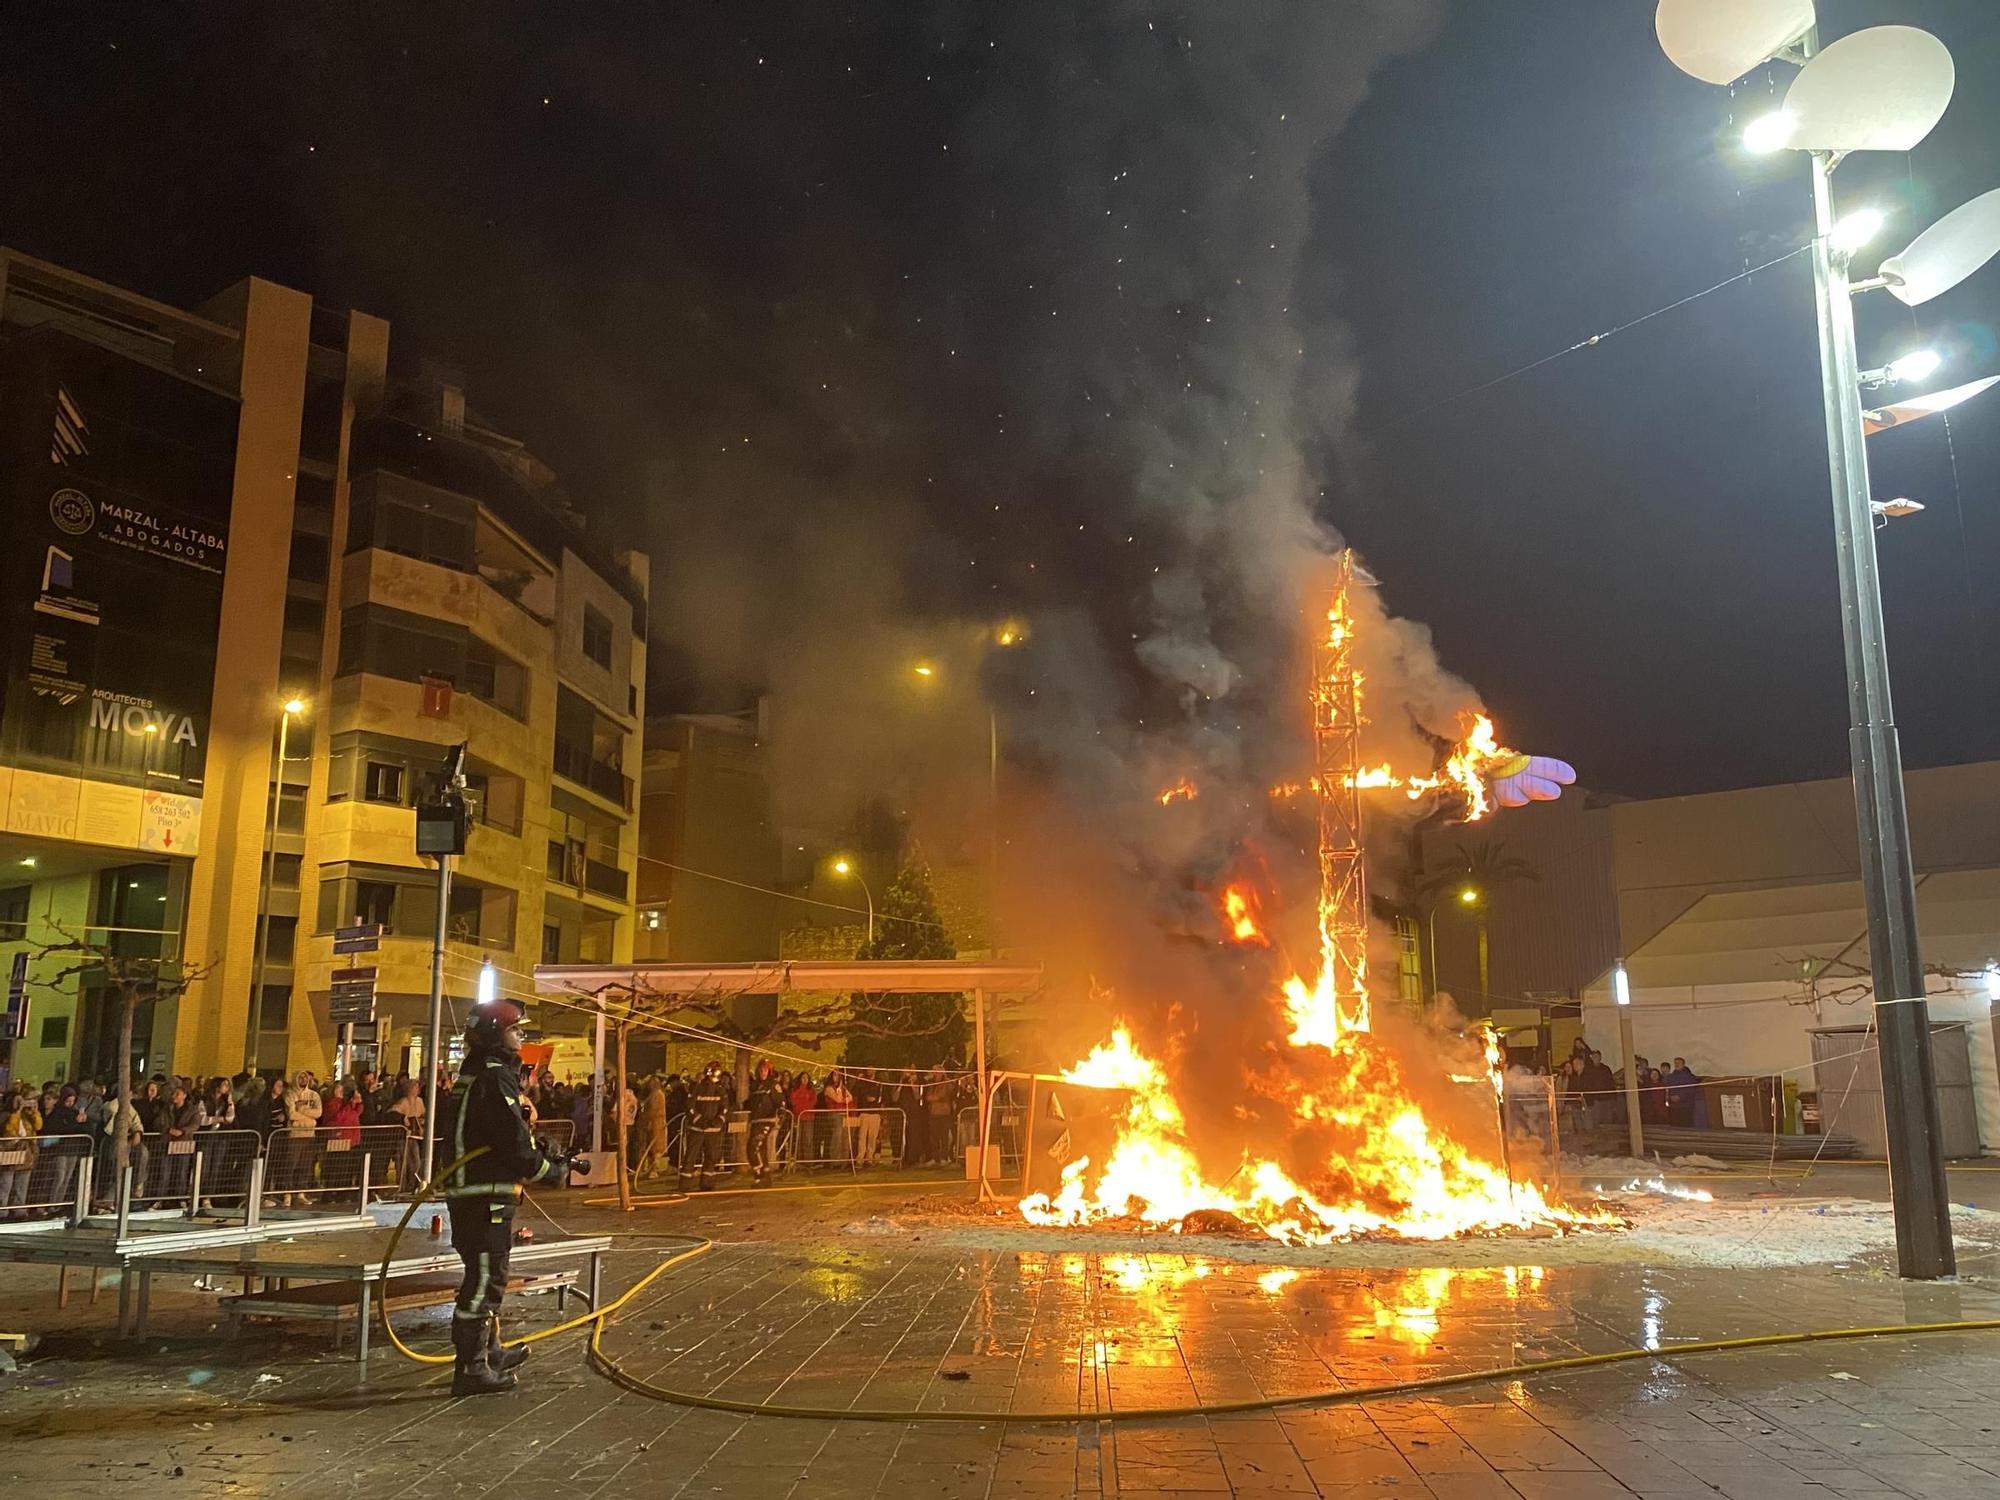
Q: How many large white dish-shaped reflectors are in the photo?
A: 4